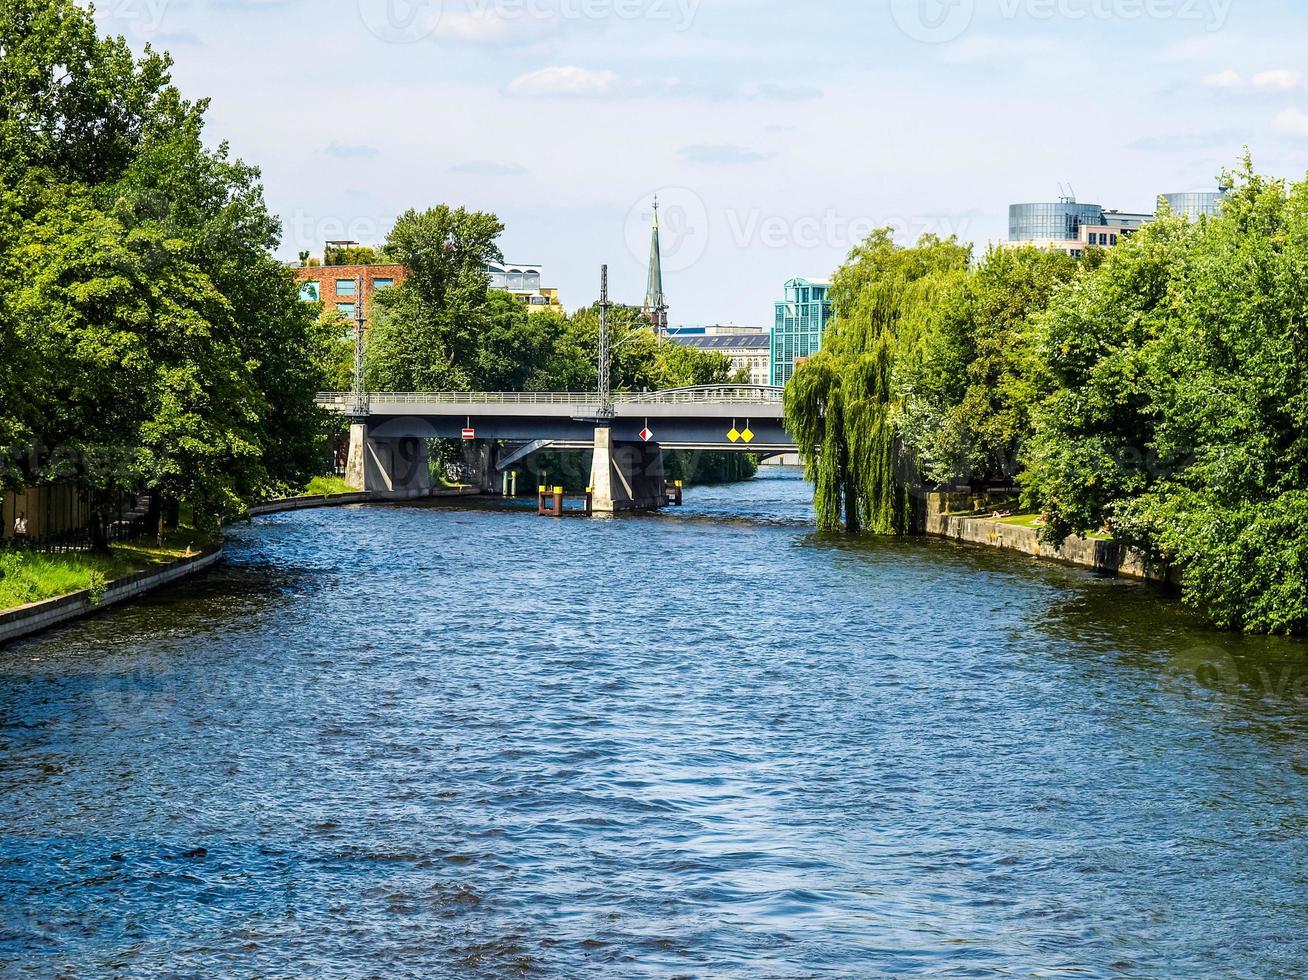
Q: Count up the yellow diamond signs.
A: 2